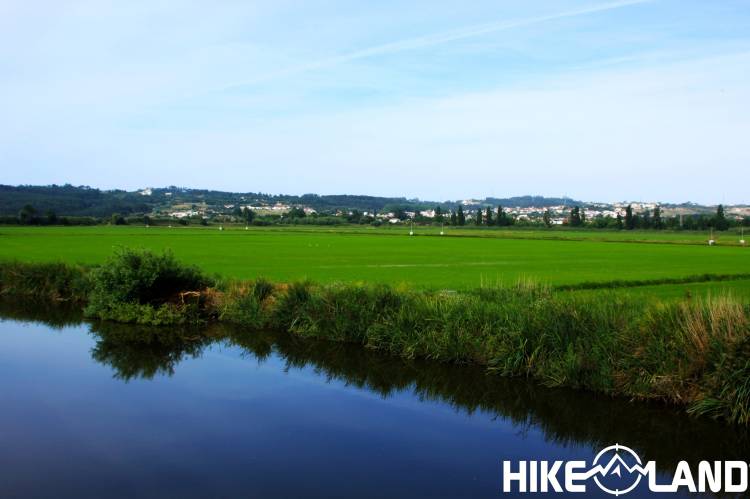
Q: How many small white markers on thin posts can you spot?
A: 8